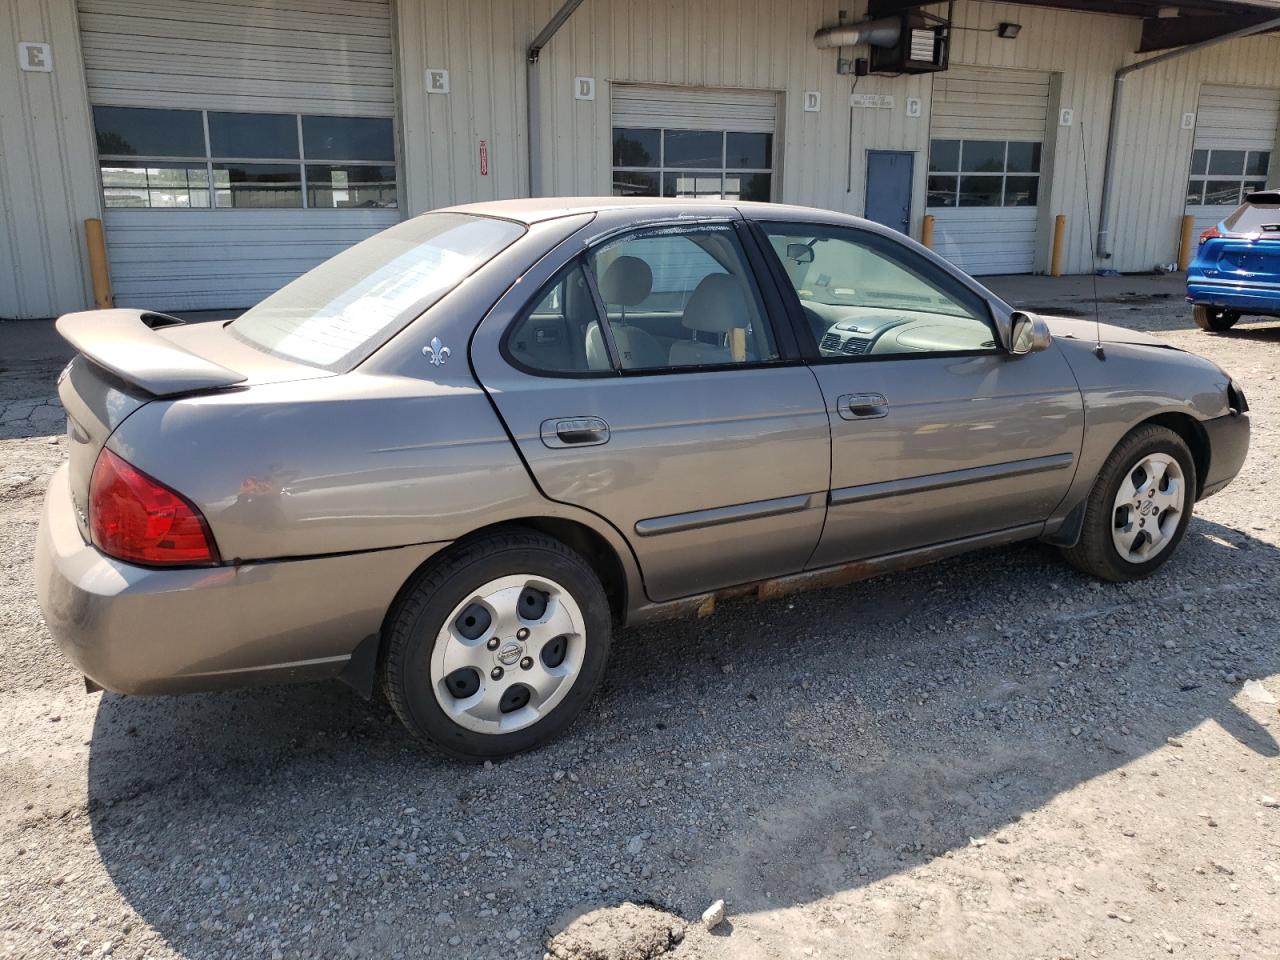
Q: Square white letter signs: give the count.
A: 7